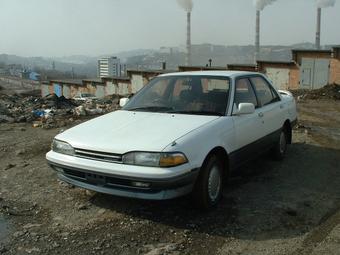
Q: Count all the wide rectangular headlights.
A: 2